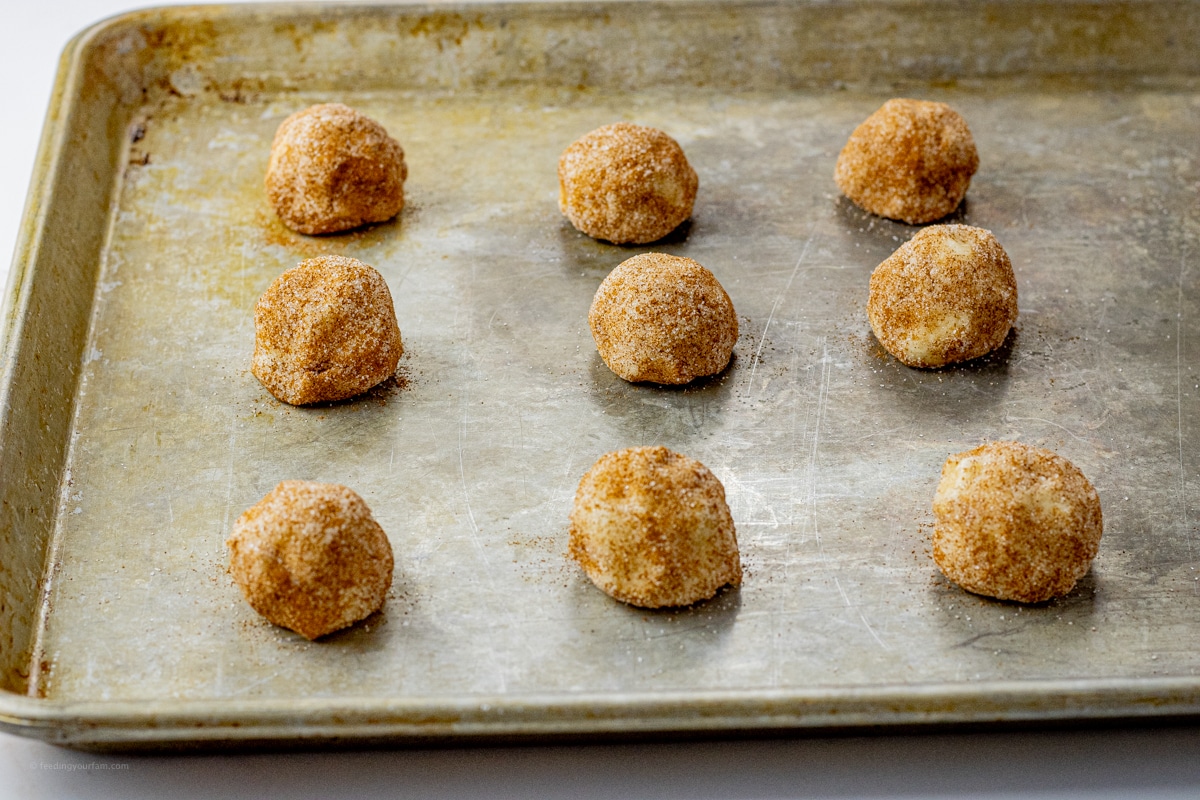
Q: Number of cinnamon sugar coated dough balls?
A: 9